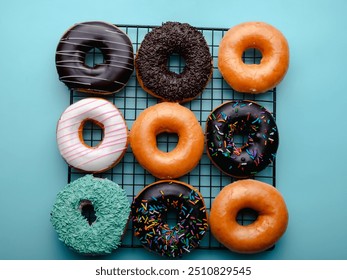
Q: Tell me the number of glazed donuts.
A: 3